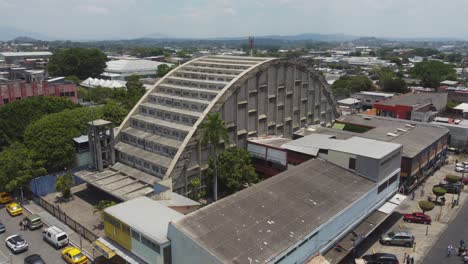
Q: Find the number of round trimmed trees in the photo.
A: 3